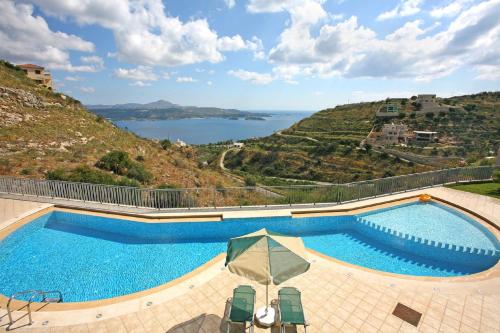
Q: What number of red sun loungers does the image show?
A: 0